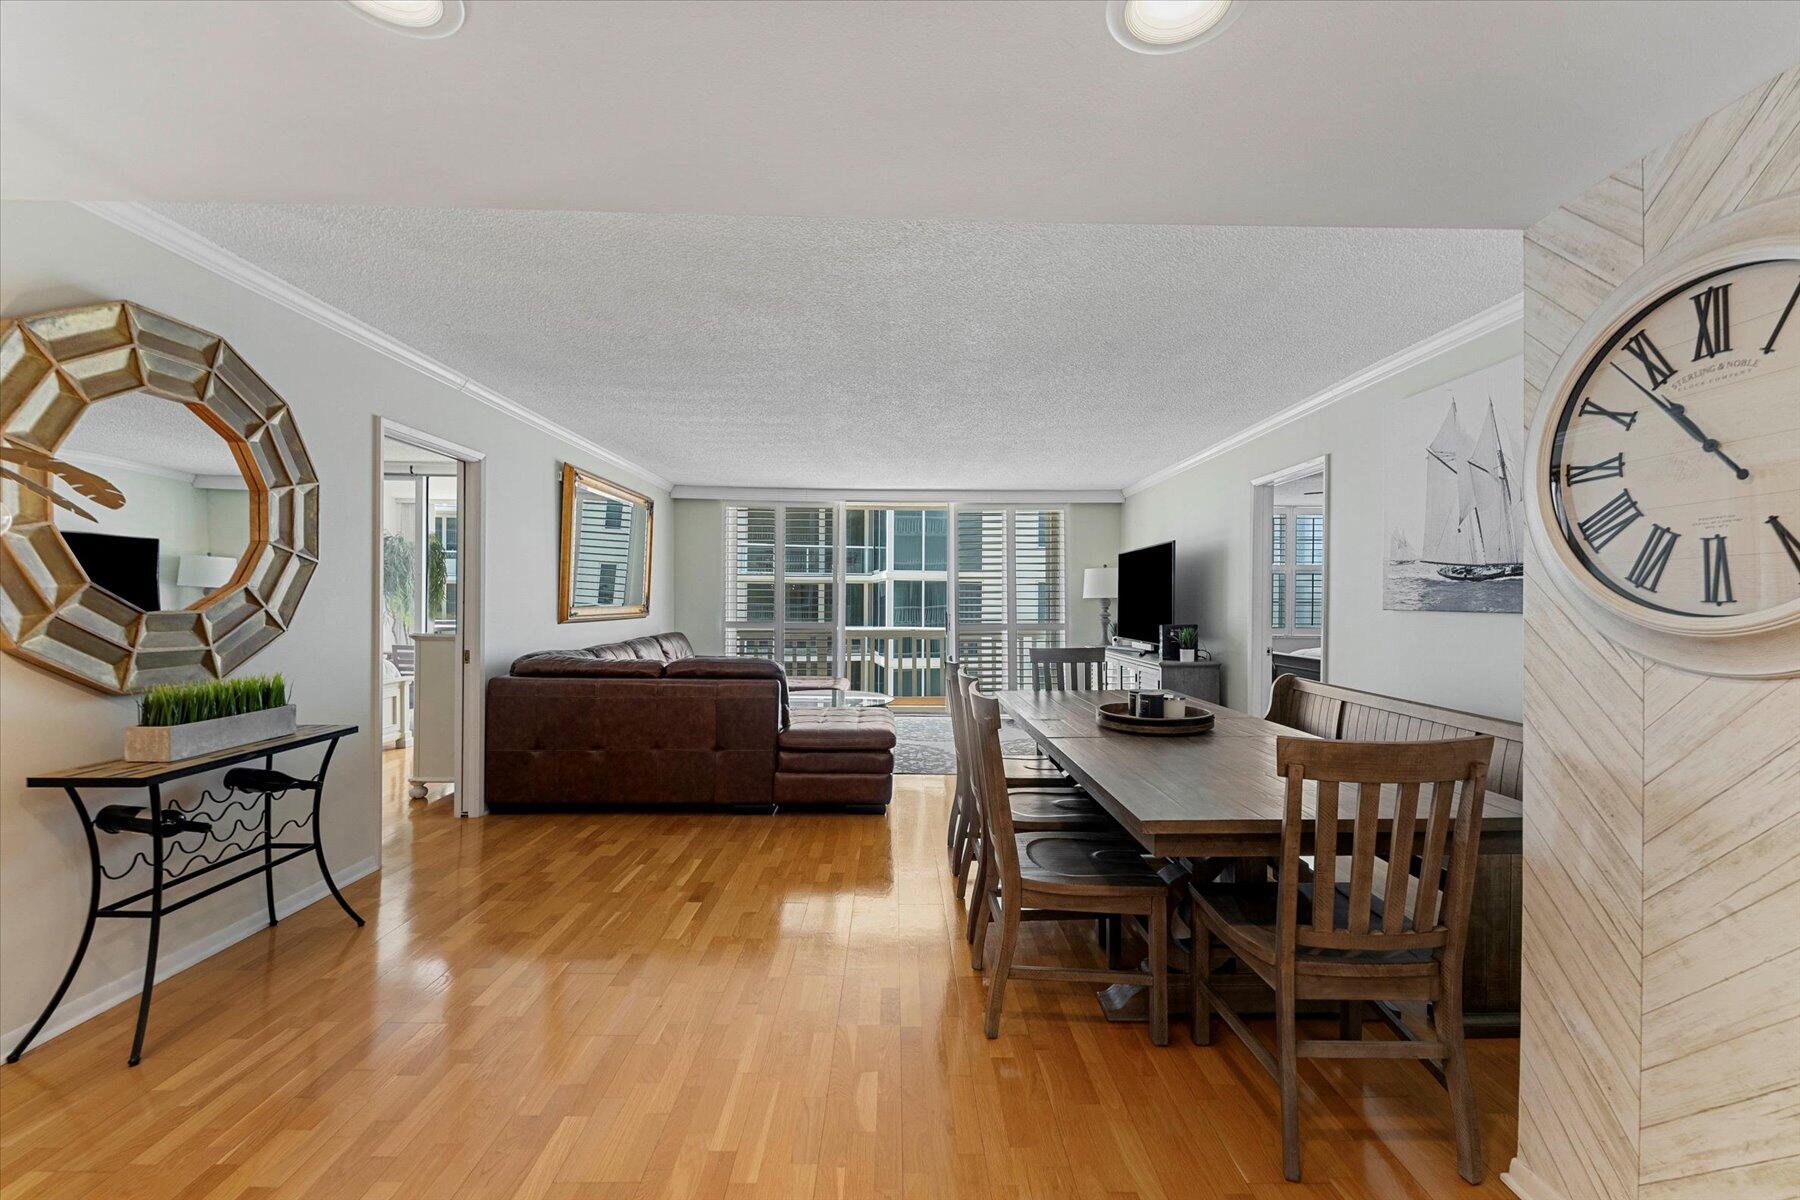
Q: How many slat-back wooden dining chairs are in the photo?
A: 5